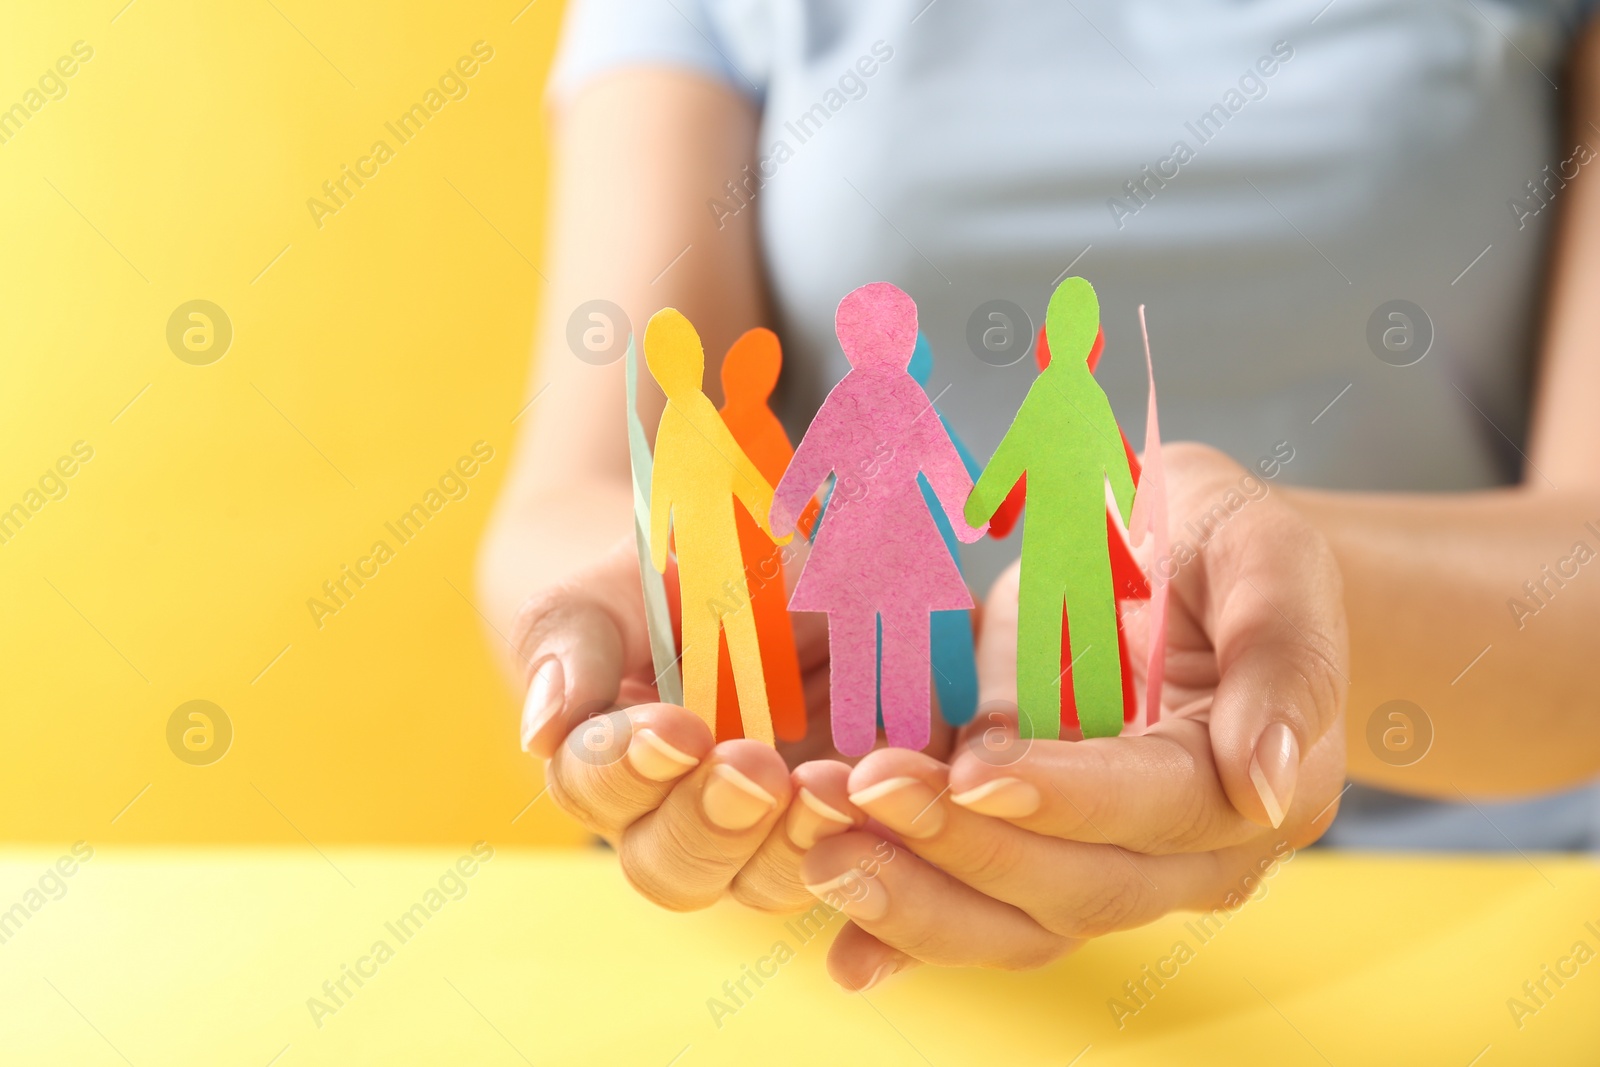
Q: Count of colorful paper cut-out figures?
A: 8